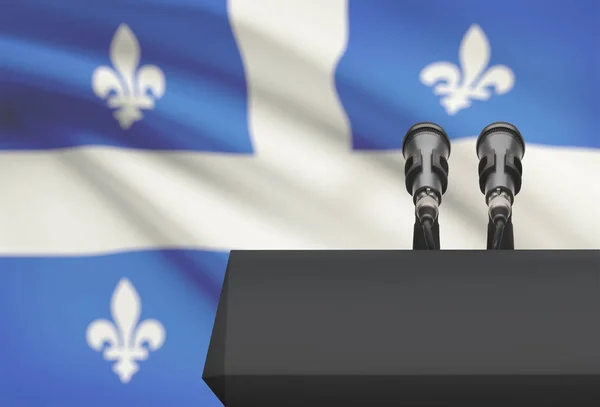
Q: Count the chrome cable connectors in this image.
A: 2